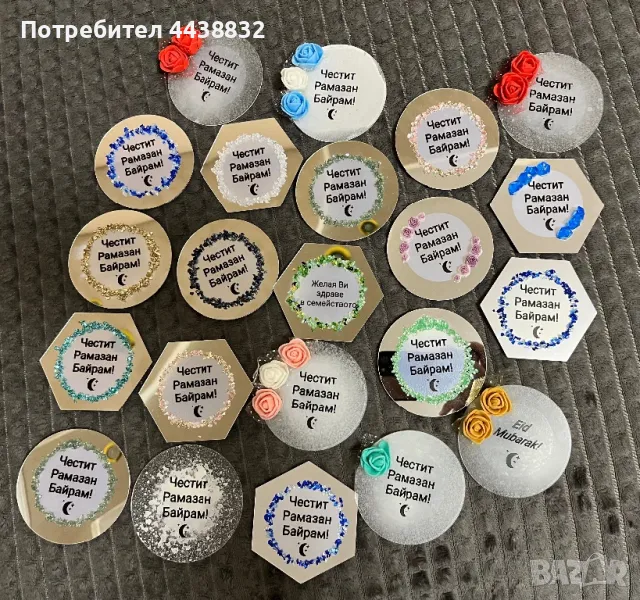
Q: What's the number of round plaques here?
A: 15